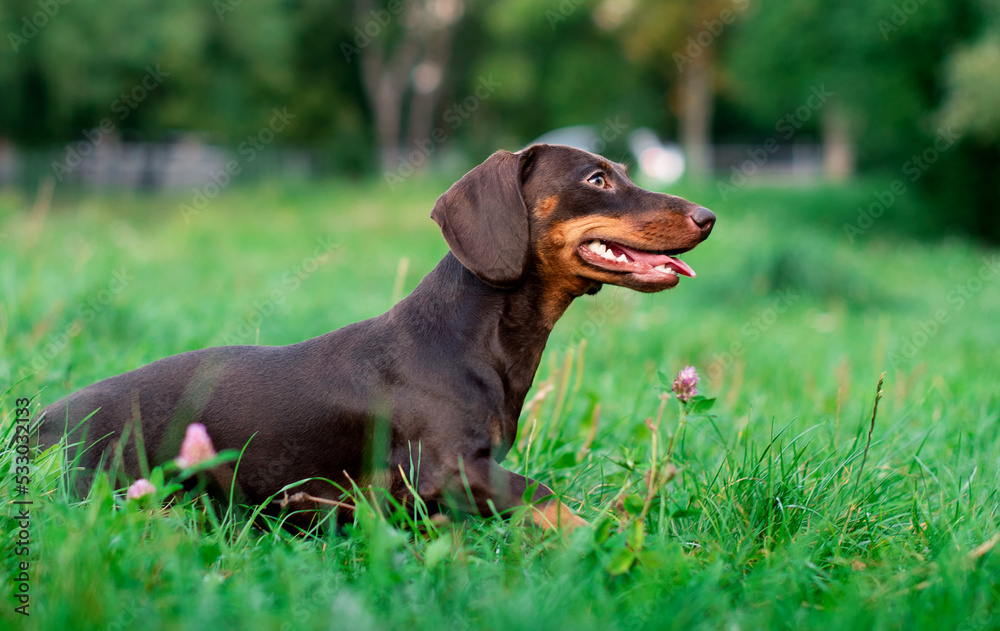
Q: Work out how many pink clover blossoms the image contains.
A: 3